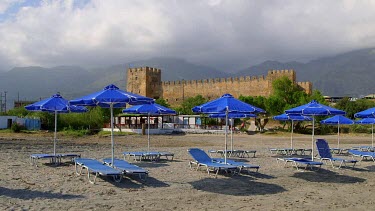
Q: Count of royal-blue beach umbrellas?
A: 10